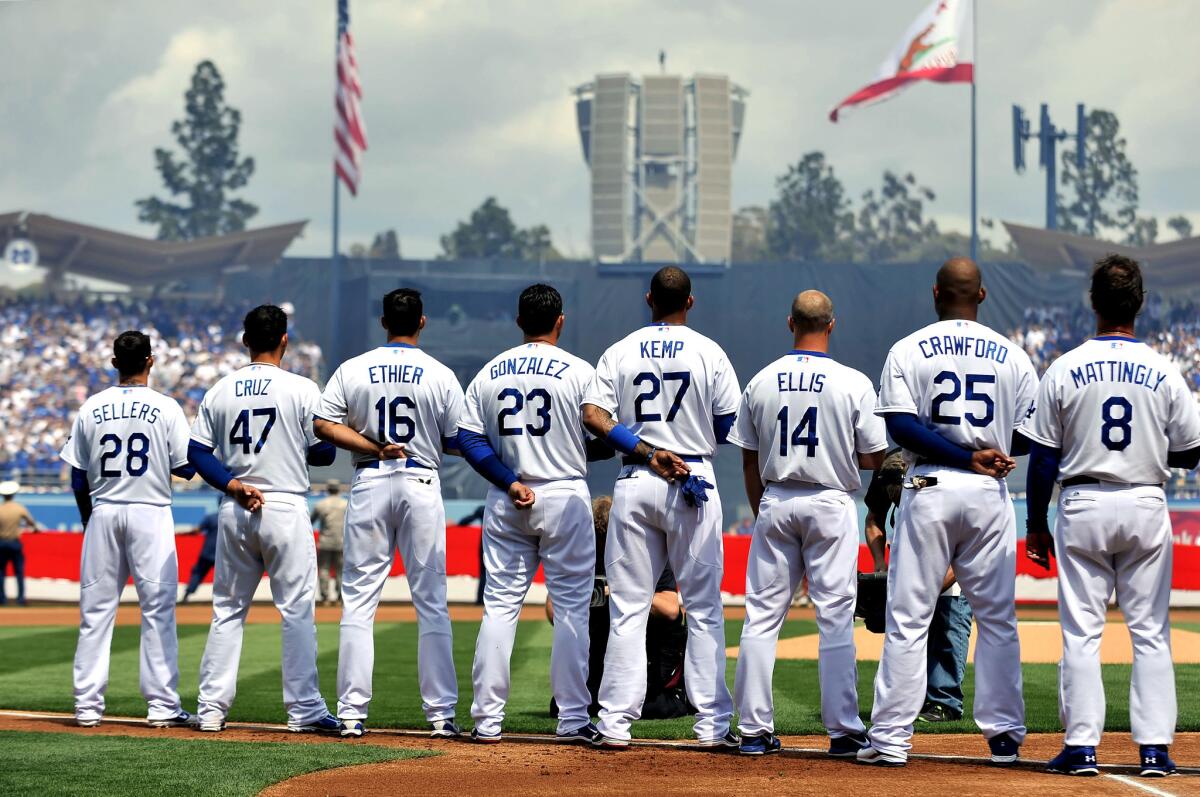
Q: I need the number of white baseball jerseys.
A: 8